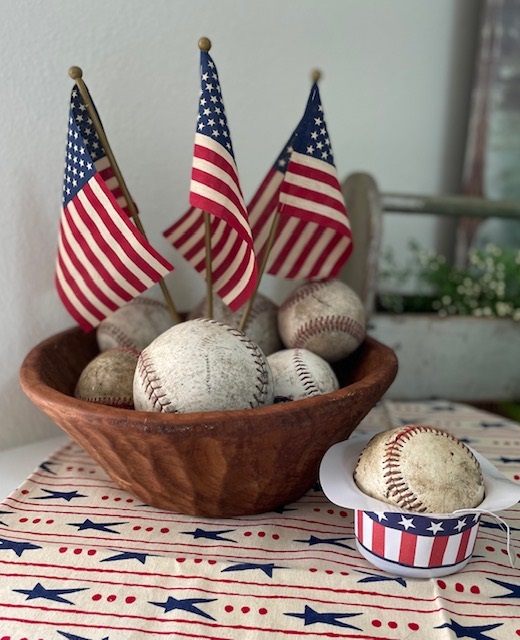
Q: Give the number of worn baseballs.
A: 7